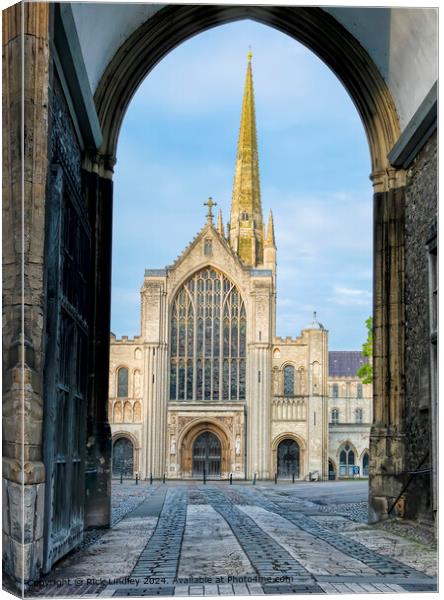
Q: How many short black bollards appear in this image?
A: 9